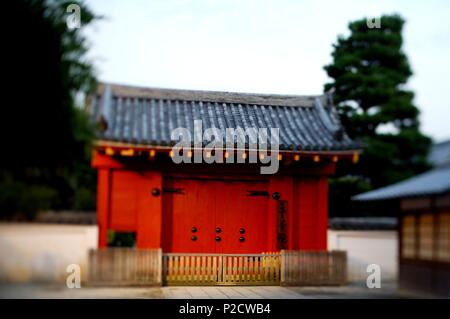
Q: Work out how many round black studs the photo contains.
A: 8